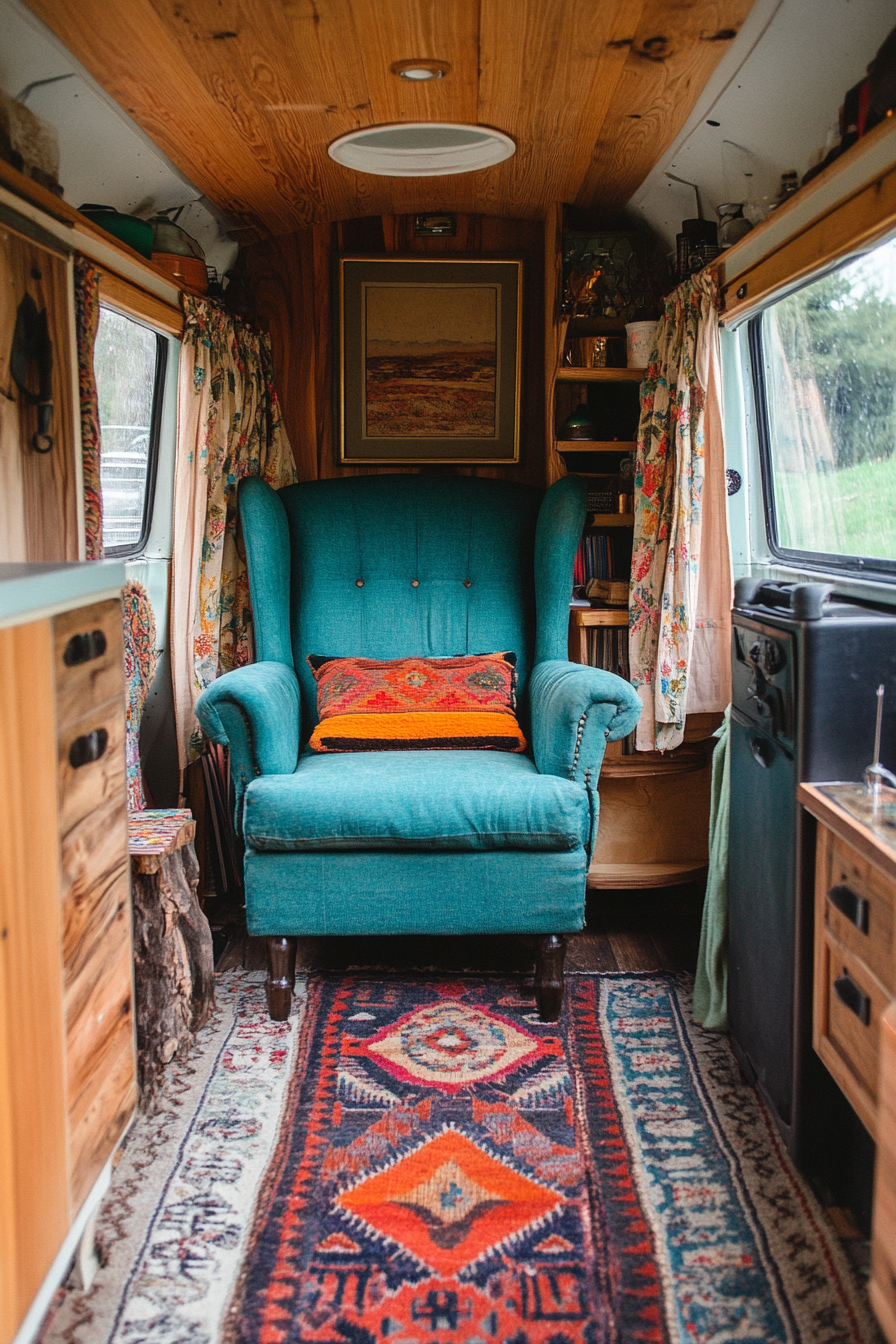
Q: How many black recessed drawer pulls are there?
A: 4